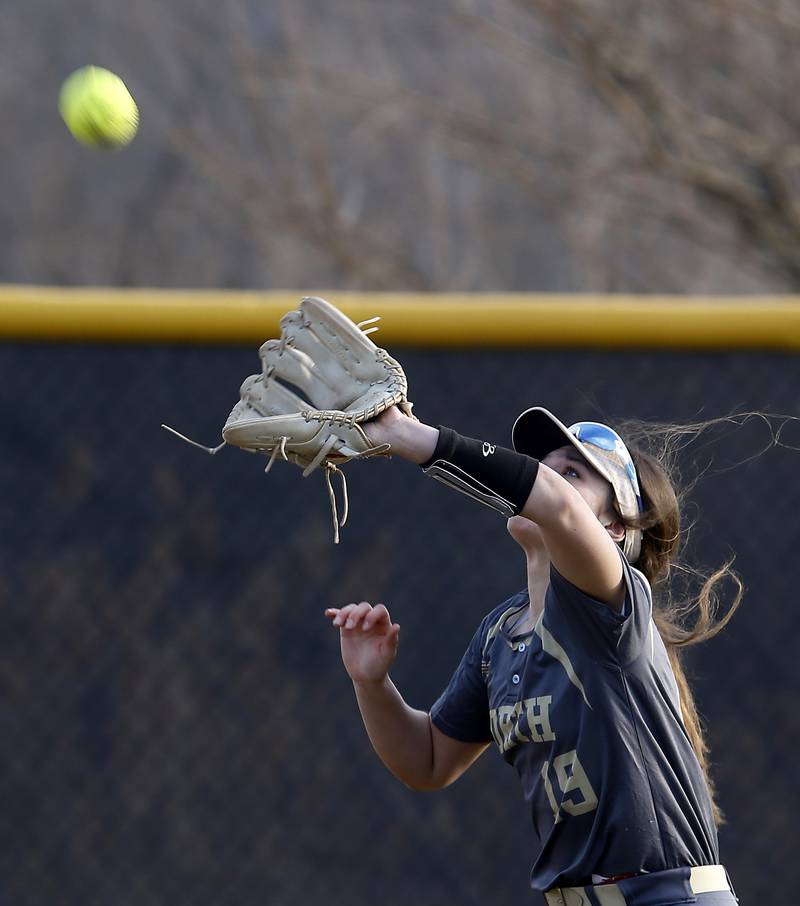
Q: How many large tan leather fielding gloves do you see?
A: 1